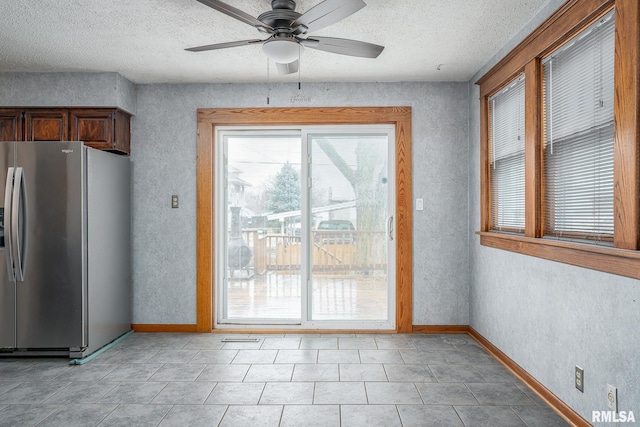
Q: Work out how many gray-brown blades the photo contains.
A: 5